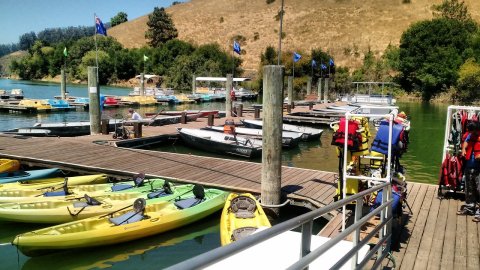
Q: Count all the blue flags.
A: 6